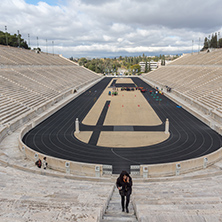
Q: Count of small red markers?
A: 6